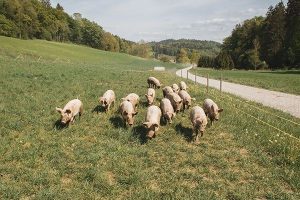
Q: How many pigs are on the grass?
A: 15